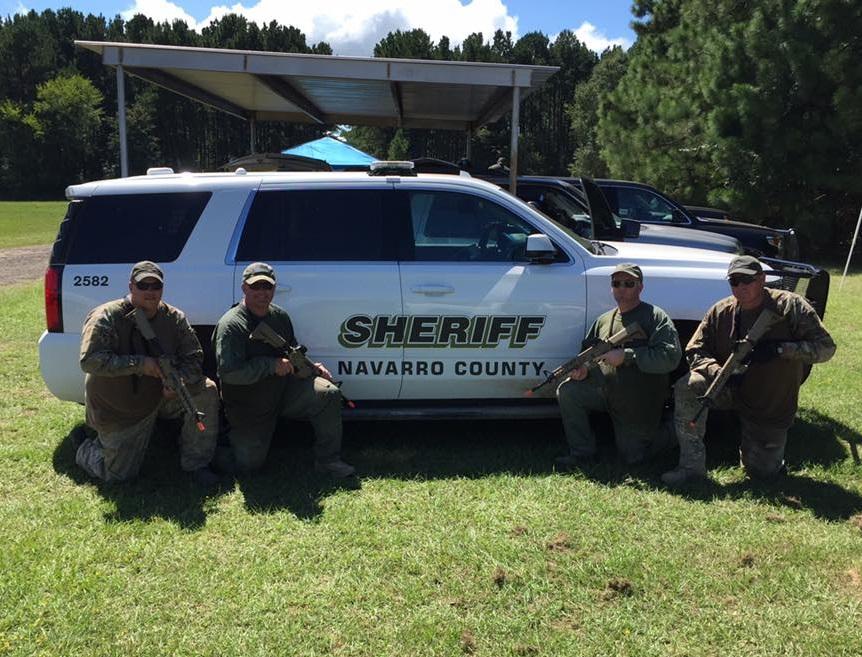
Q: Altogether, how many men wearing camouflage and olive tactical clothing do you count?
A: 4